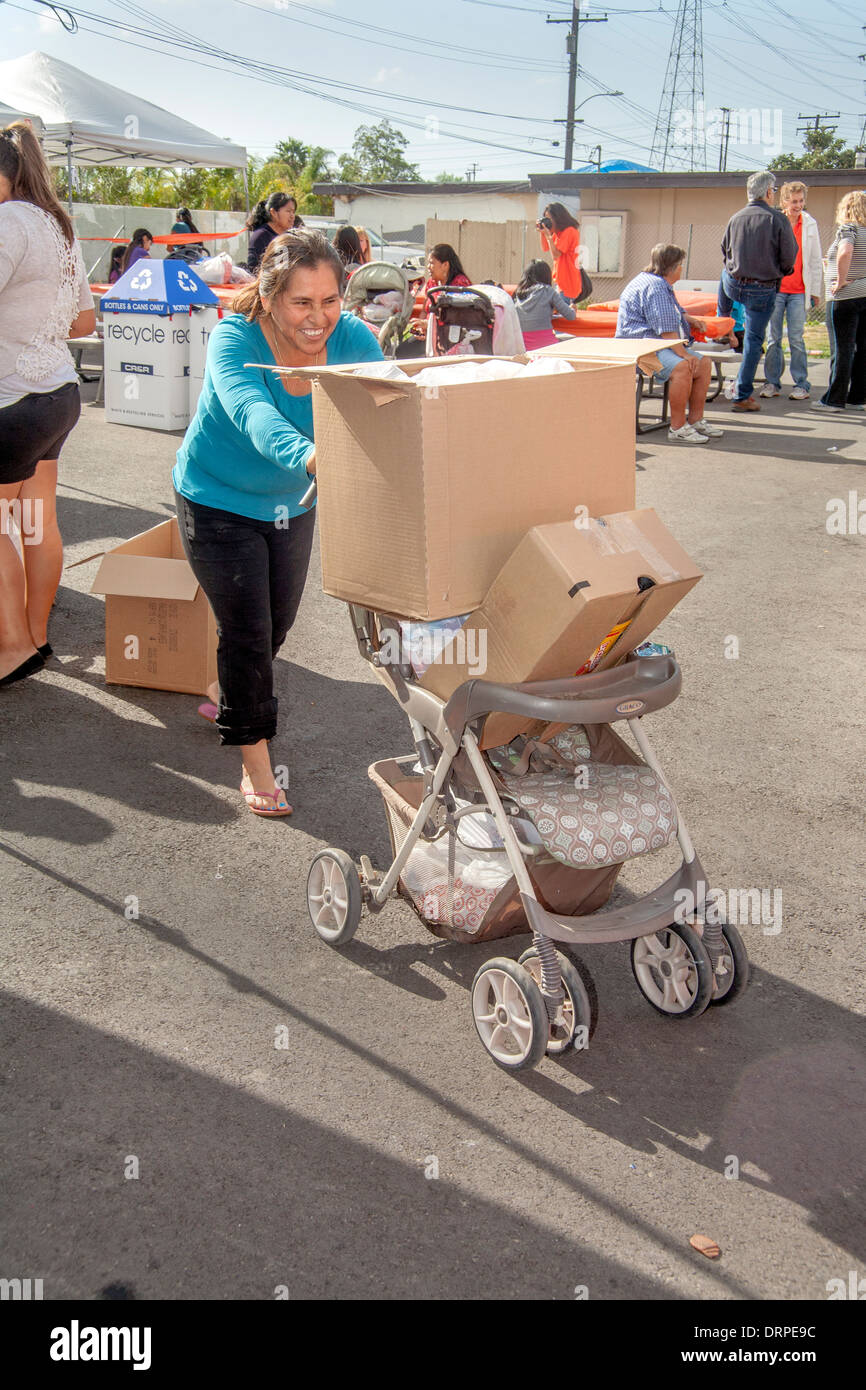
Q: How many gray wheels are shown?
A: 5